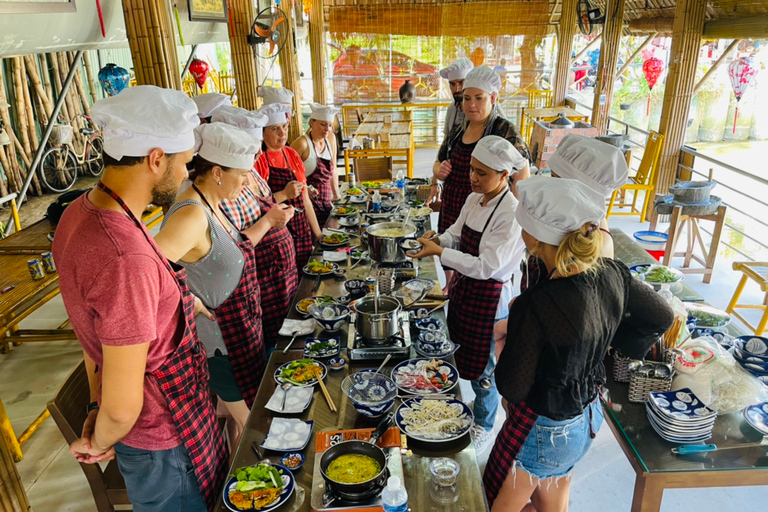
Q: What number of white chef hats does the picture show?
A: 12